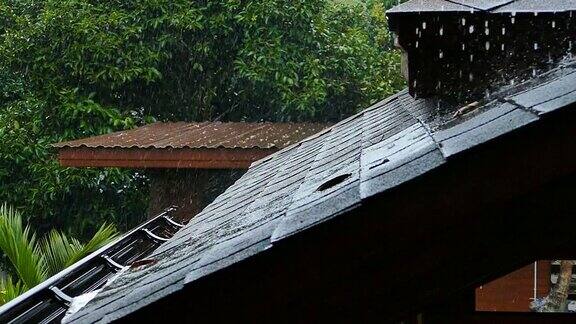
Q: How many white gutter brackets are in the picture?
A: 4